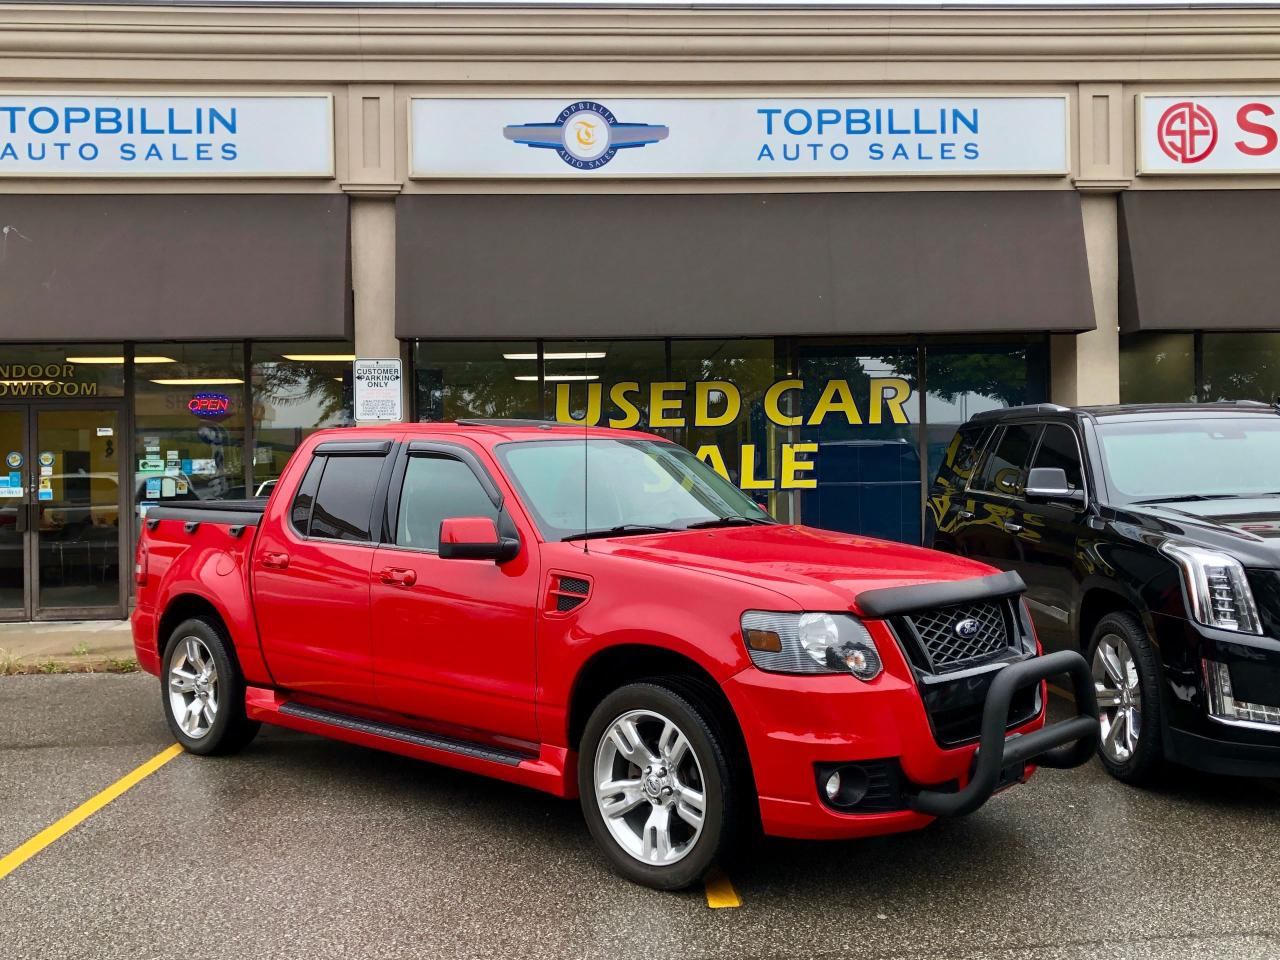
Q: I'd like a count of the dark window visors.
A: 2